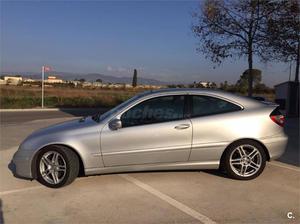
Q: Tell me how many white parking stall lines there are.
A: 3